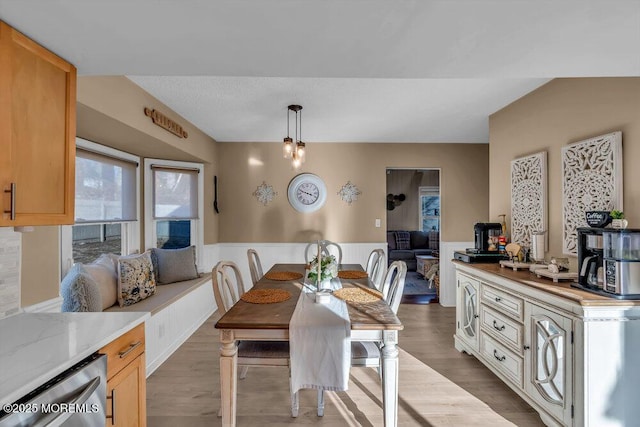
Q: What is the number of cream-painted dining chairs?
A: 5